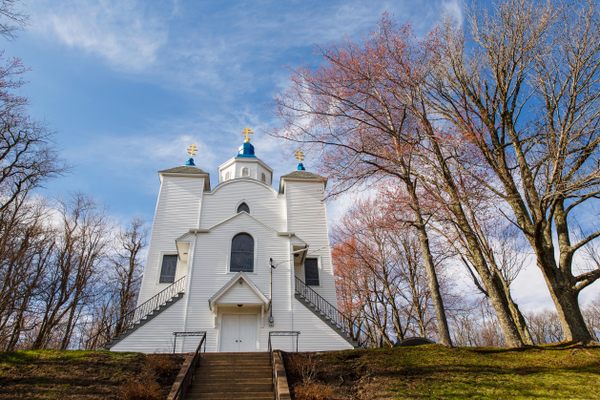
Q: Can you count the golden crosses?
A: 3